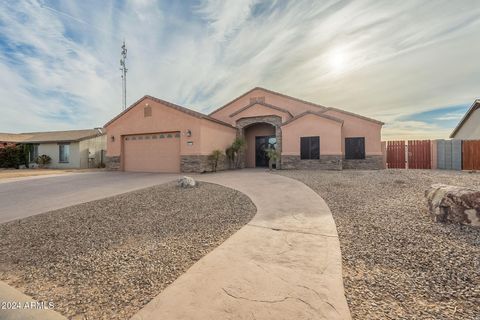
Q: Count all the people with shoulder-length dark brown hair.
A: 0